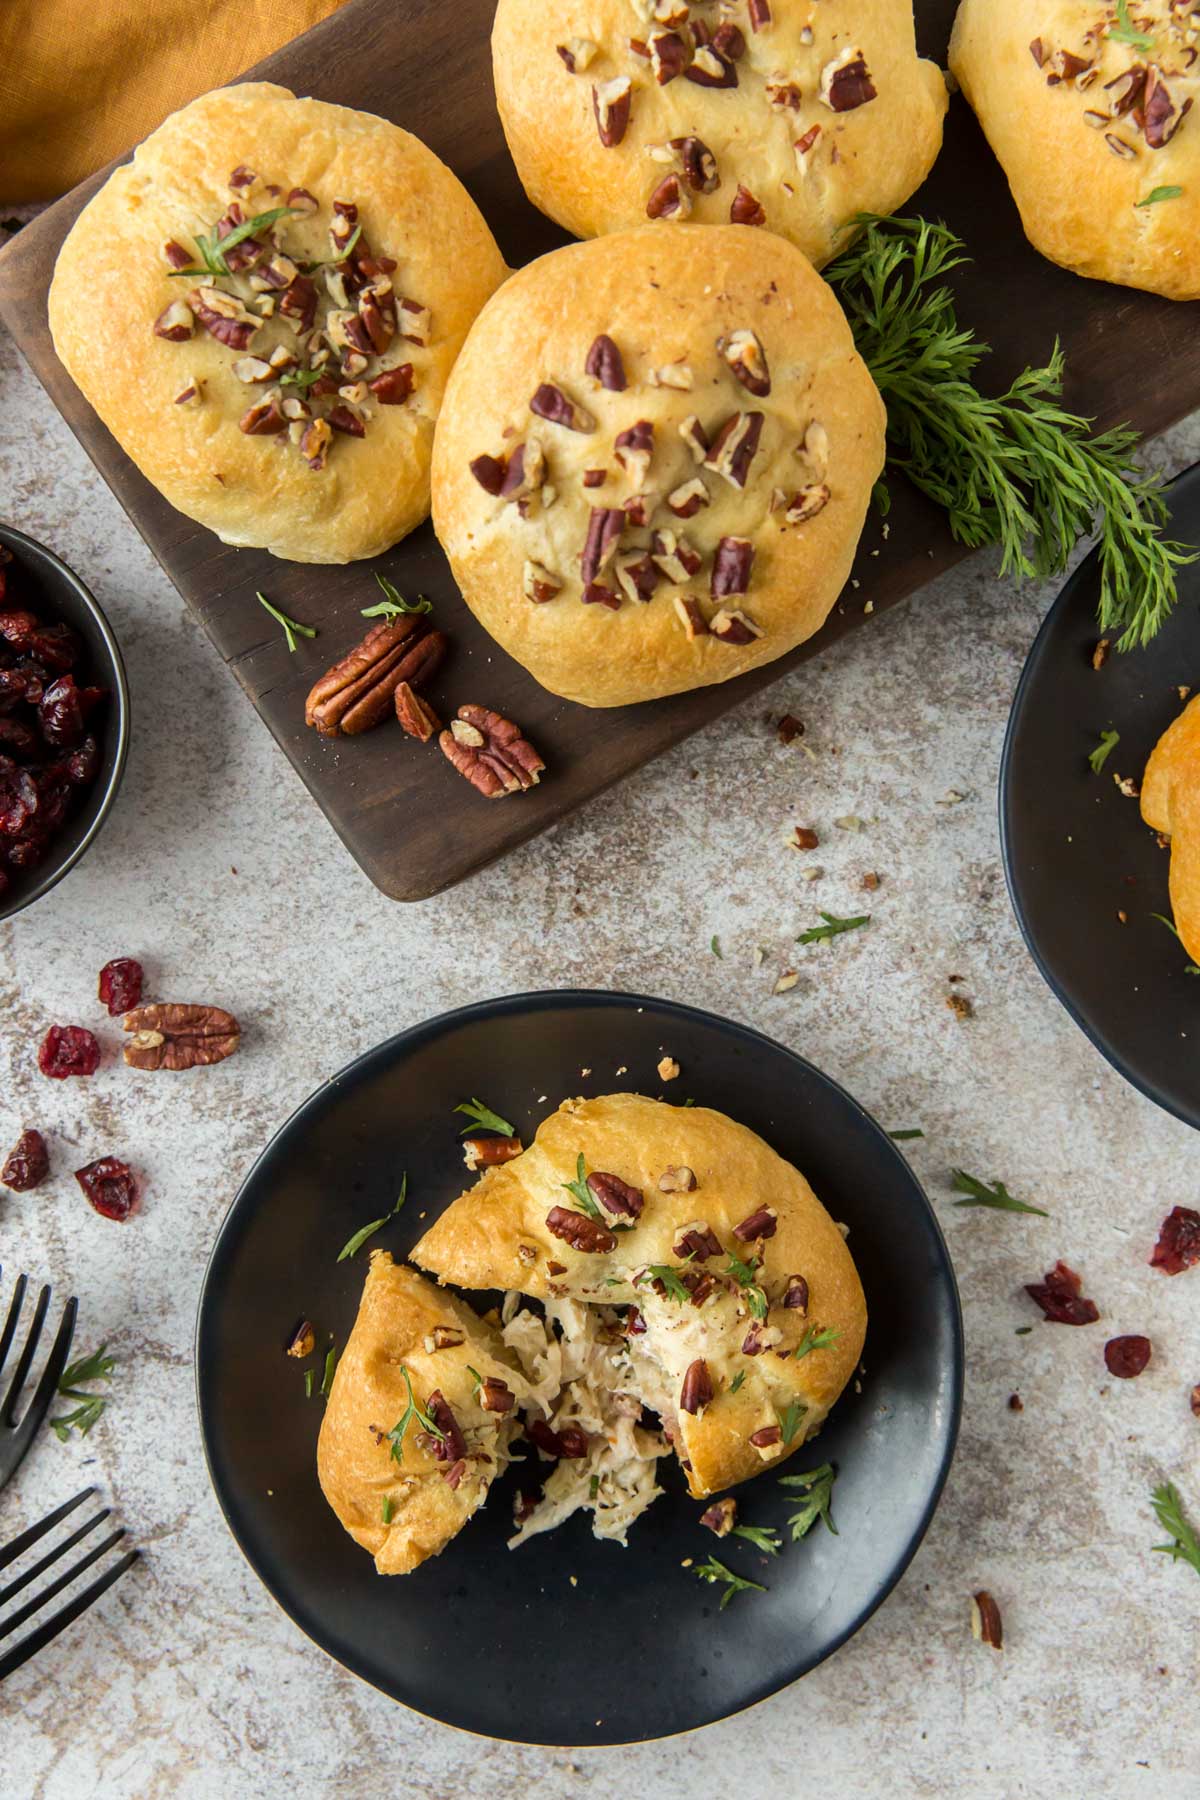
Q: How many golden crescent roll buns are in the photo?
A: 6